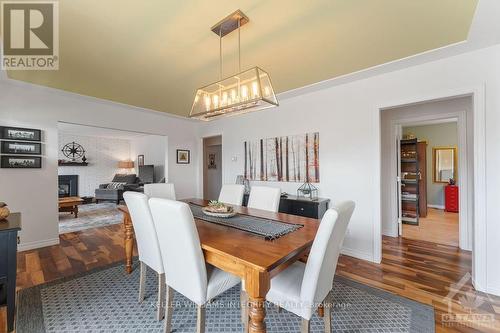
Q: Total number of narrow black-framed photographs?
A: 3